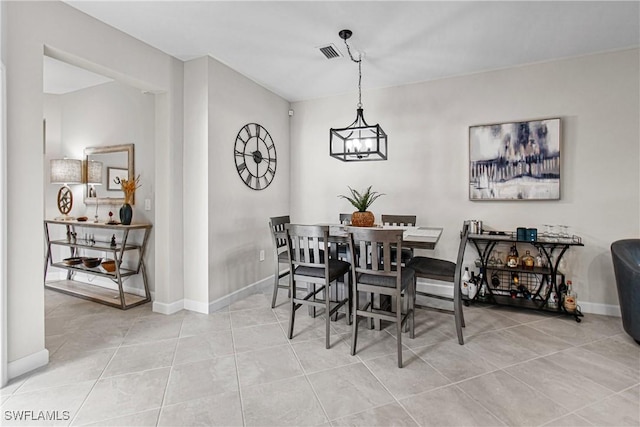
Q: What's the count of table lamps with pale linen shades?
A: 1